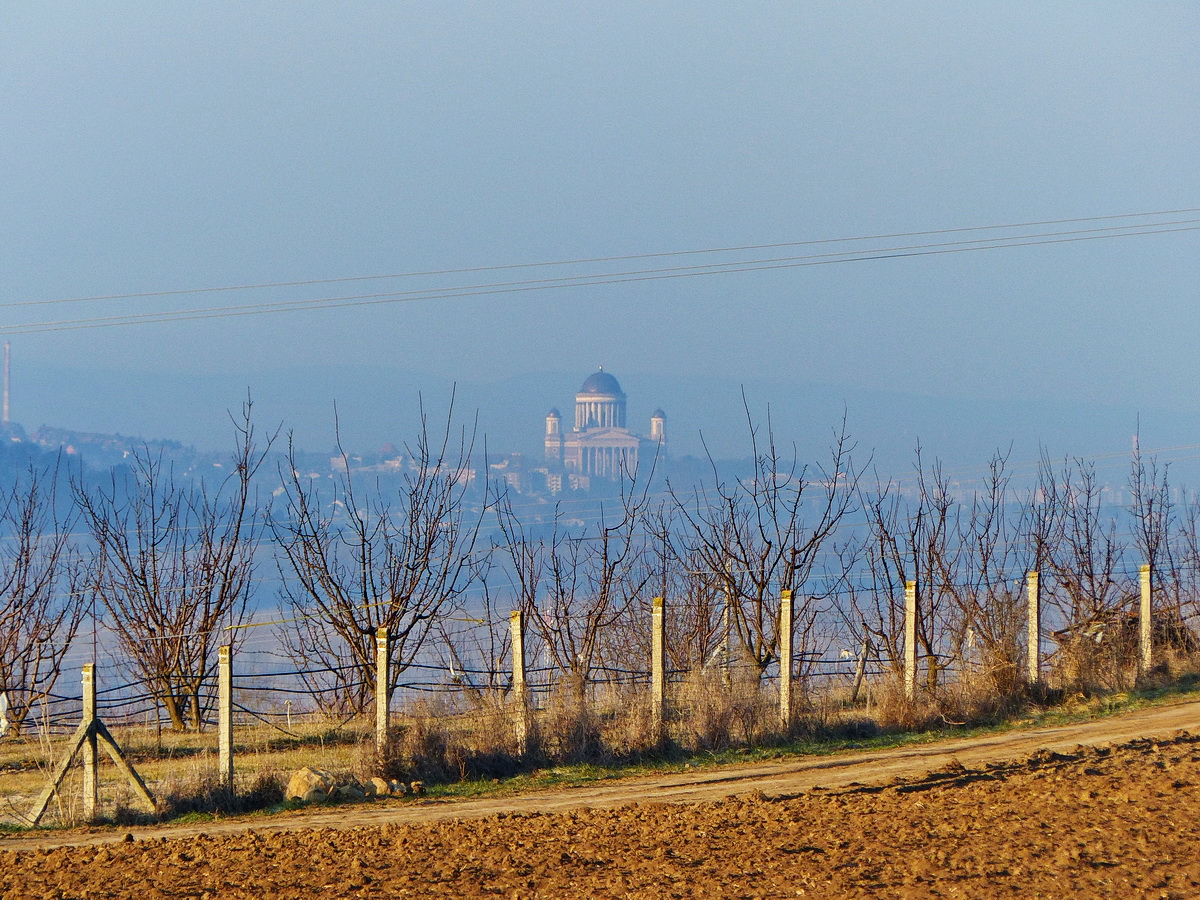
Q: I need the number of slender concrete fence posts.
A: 9